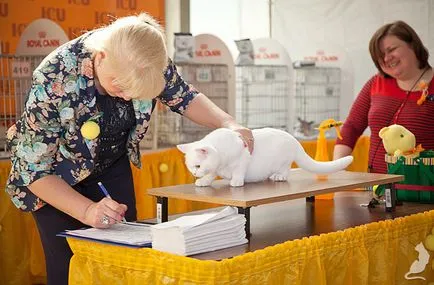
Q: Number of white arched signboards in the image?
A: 4